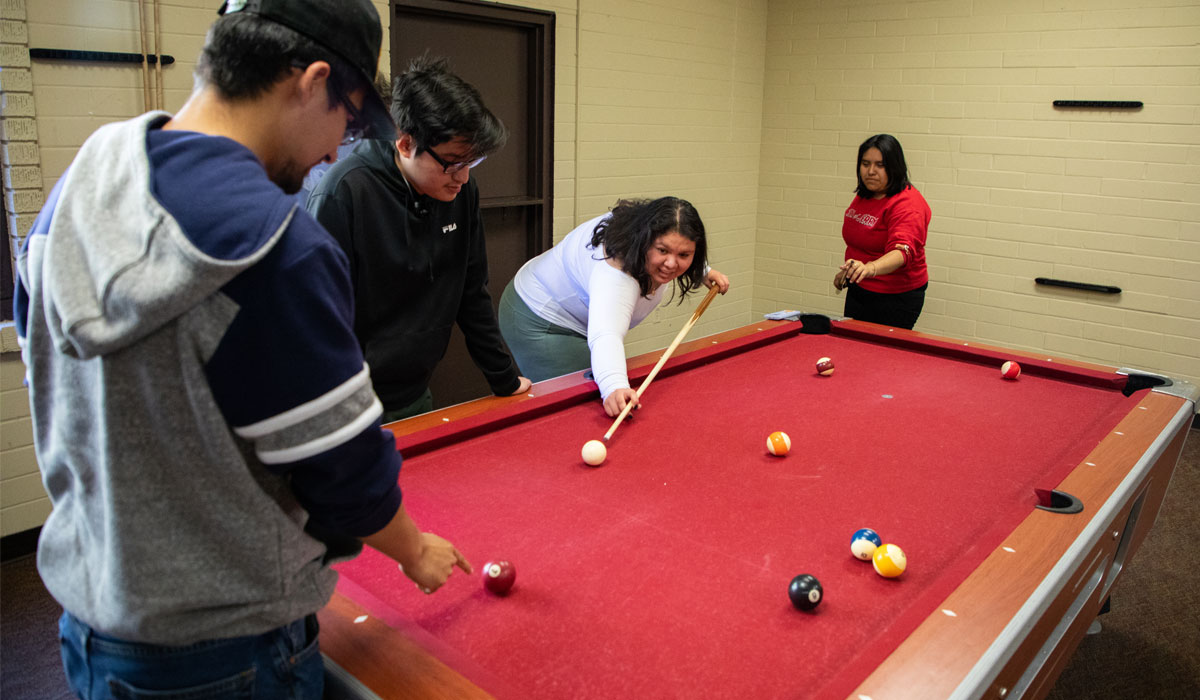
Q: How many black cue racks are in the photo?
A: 3